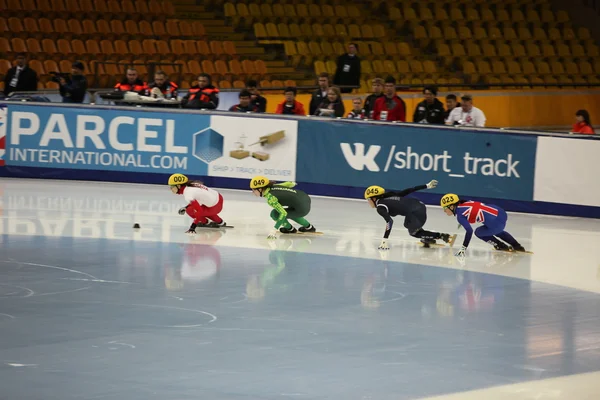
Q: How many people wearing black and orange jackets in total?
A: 3